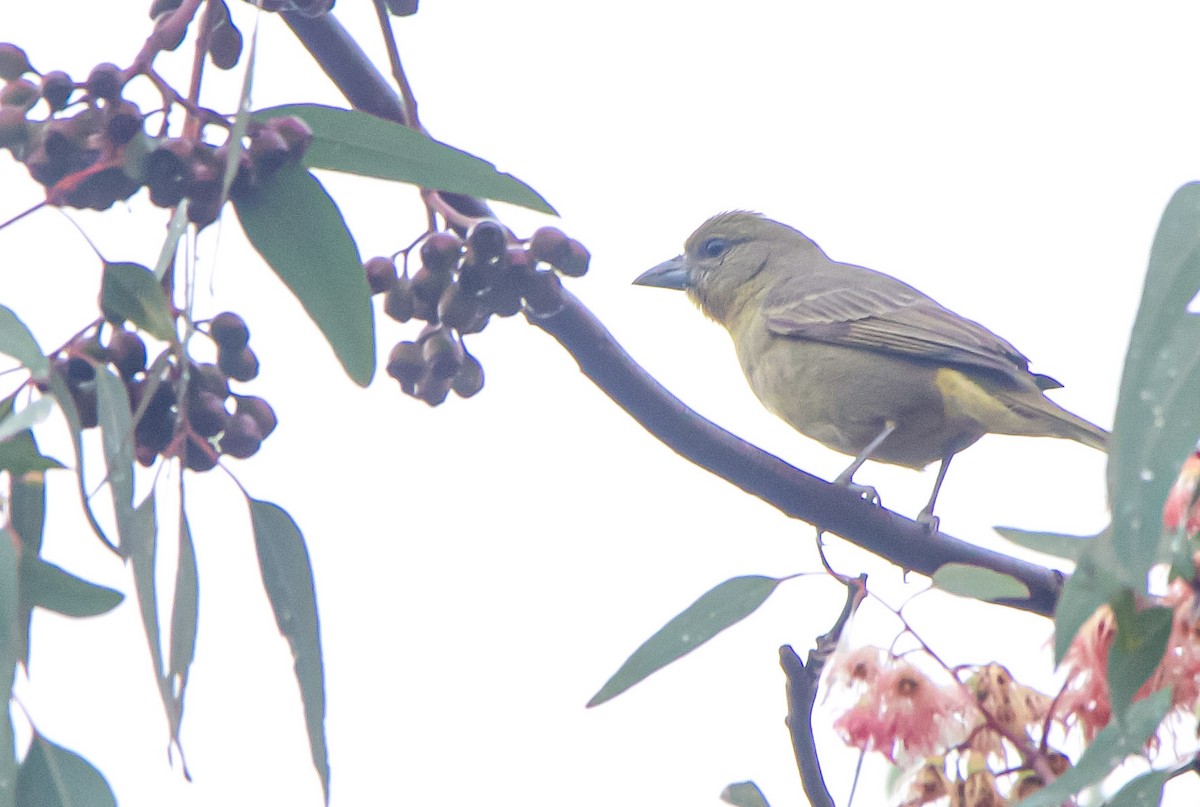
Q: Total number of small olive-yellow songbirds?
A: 1